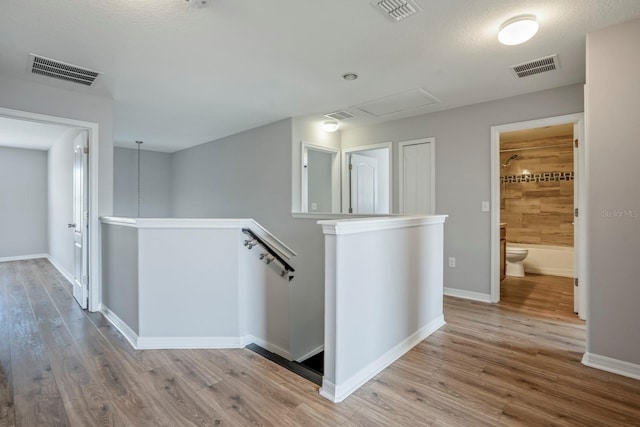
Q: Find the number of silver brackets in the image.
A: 5